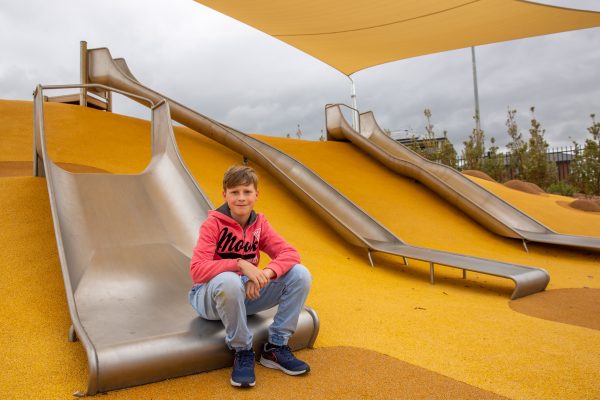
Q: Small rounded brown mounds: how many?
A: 3